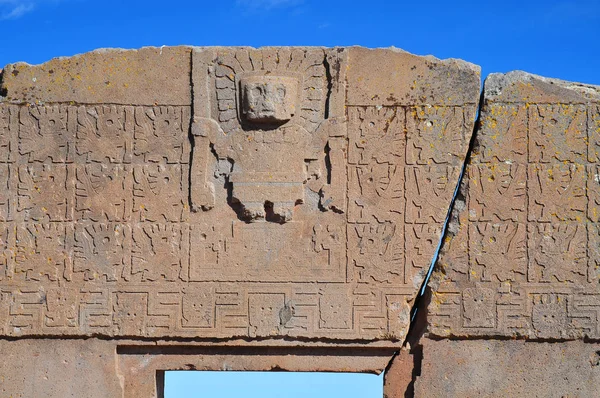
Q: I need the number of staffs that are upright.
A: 2